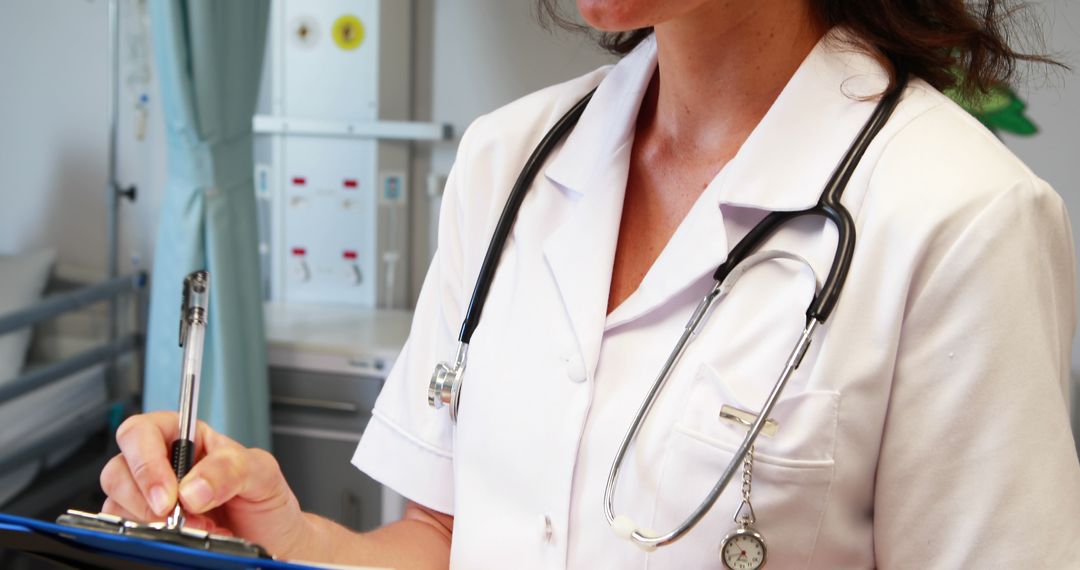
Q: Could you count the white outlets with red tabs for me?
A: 4